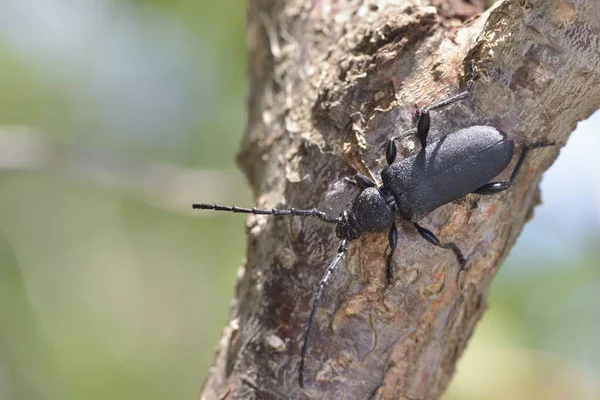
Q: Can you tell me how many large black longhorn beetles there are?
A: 1